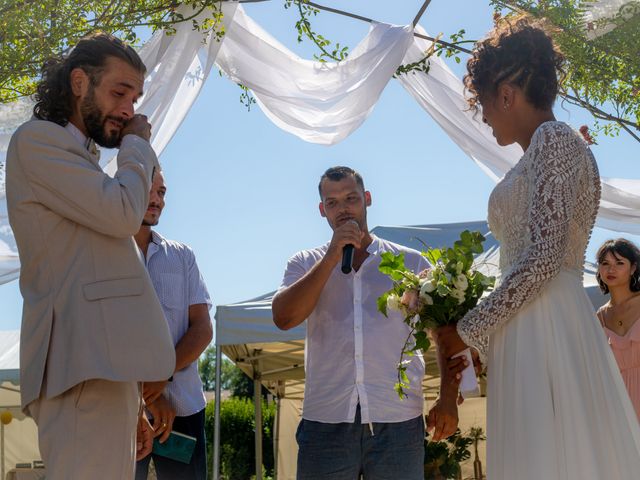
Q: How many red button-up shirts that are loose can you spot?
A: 0